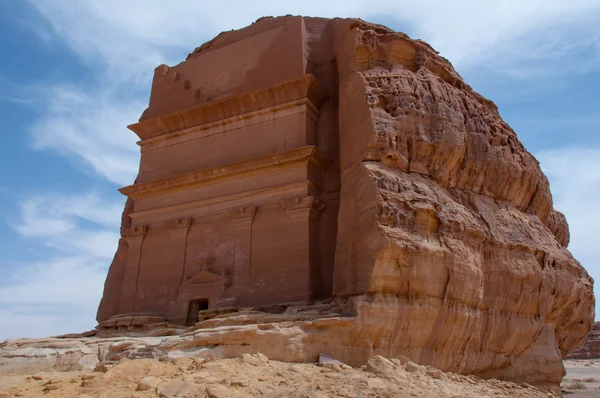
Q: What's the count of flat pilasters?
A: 4